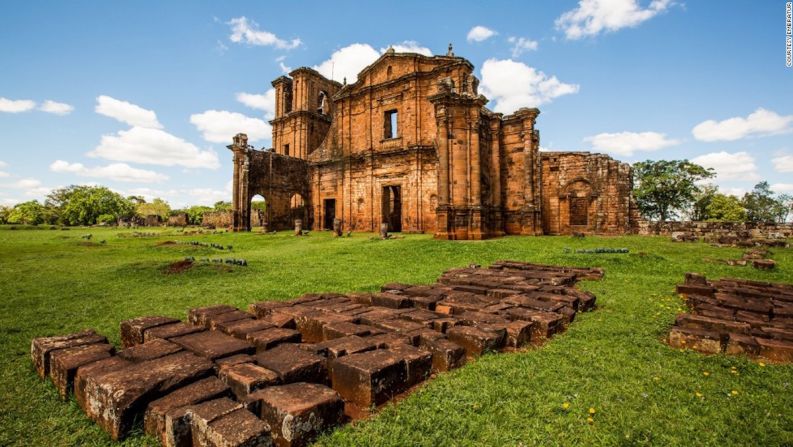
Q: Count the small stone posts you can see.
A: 3